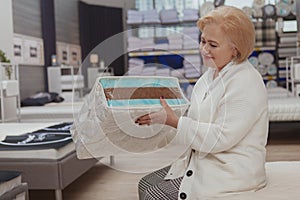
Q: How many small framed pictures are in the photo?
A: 4